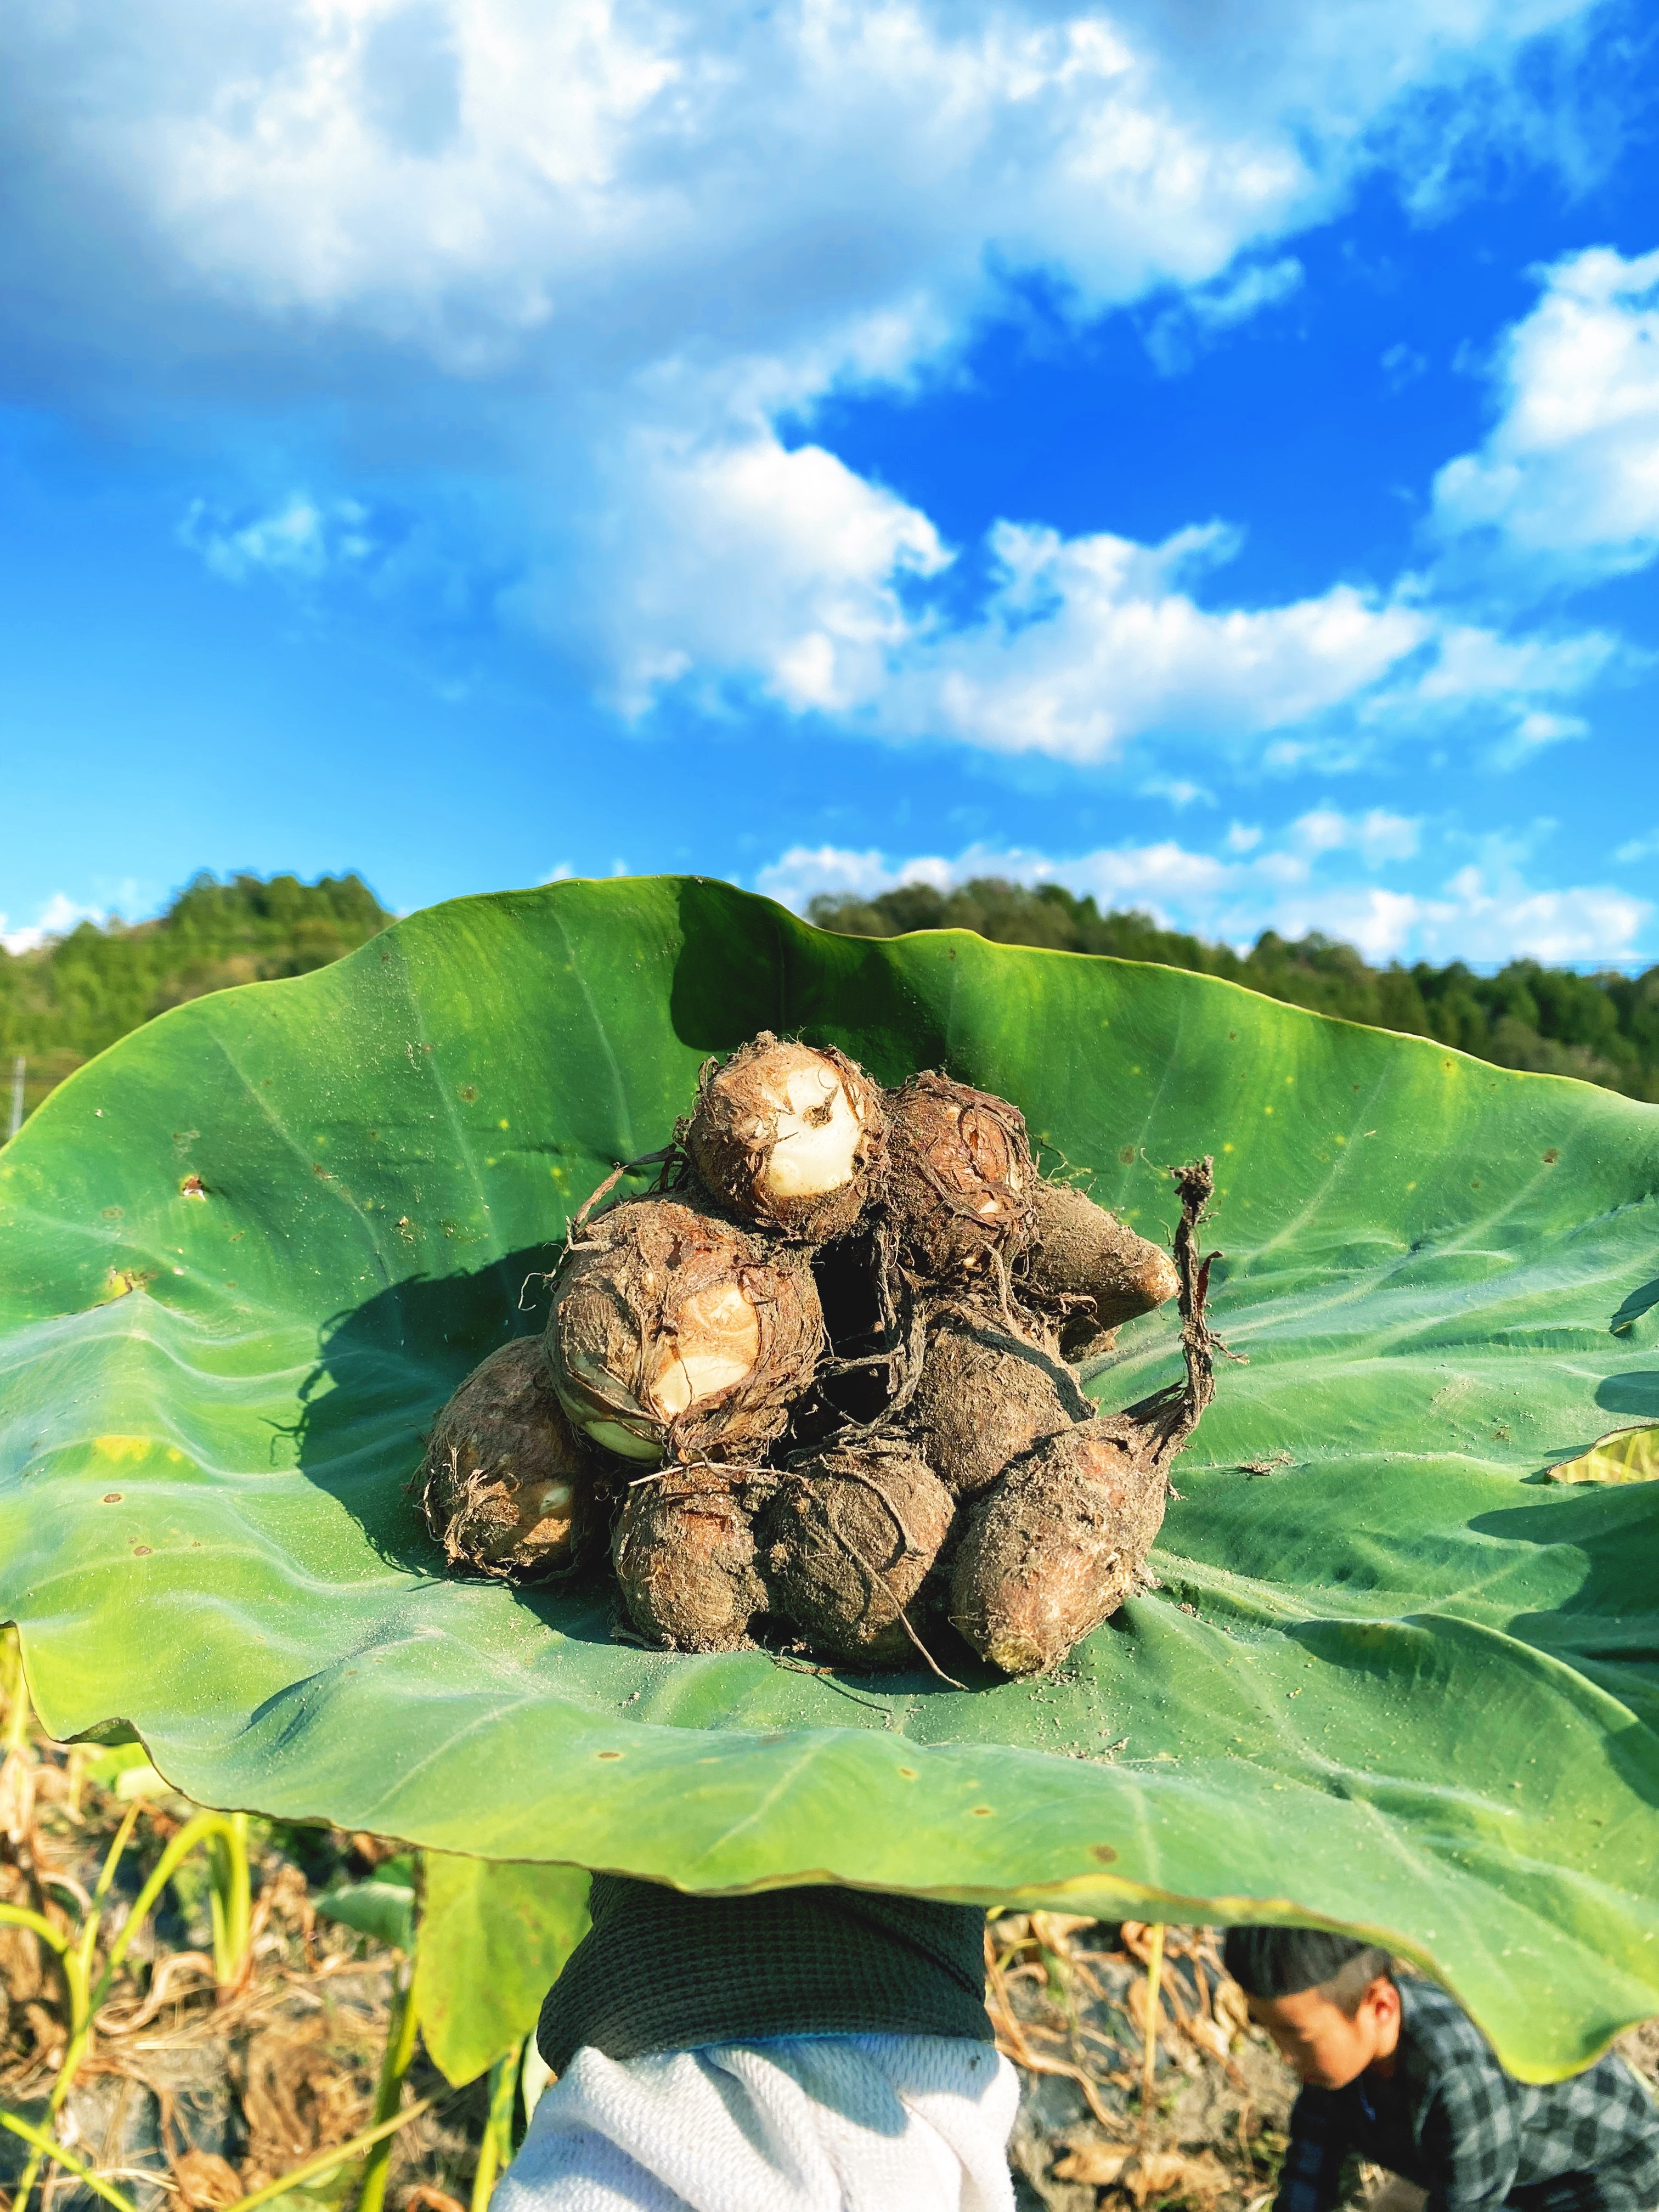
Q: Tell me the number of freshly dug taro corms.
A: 9